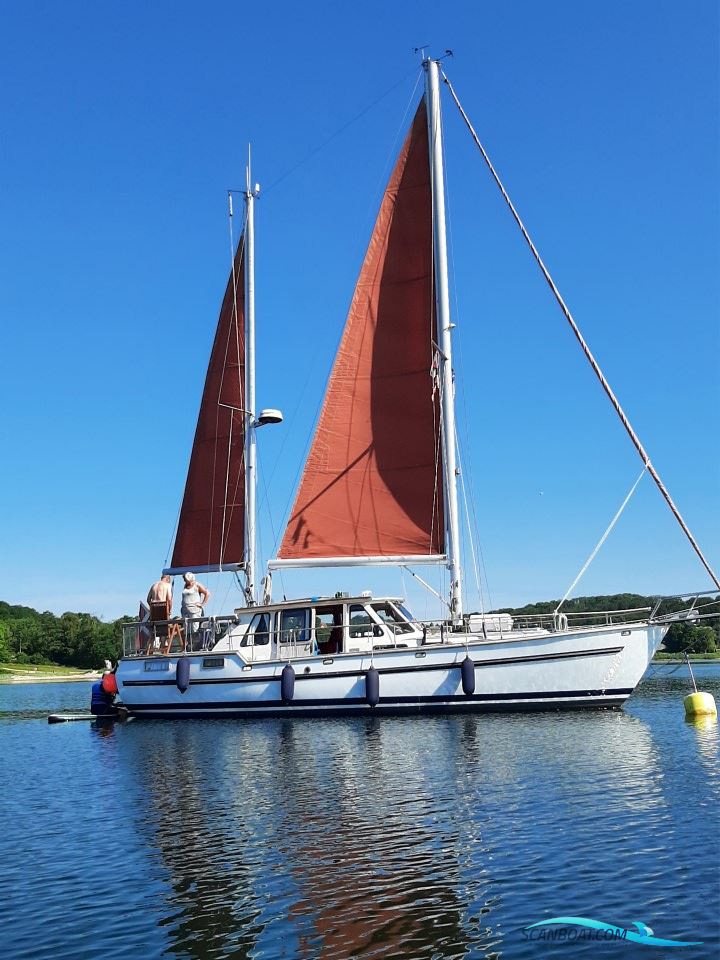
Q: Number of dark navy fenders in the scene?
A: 4